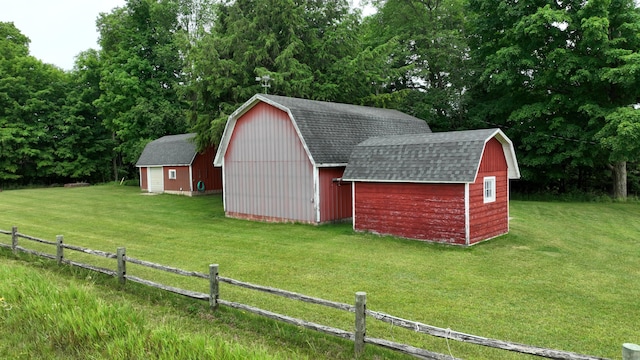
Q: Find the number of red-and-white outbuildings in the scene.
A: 3